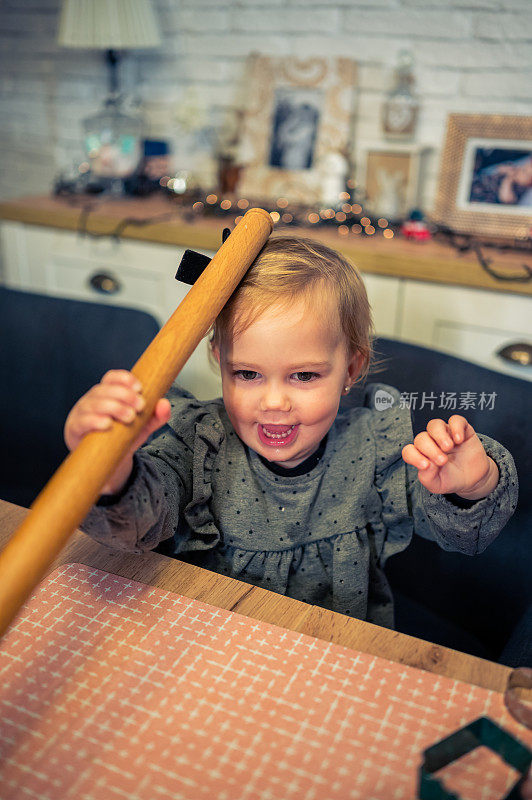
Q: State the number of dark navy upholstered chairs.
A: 2